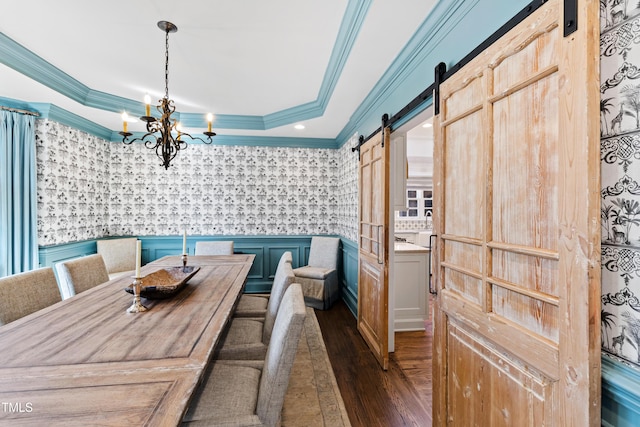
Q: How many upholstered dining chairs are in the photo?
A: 8